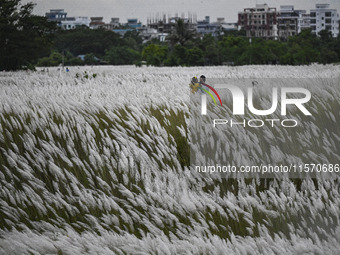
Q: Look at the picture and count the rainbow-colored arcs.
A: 2